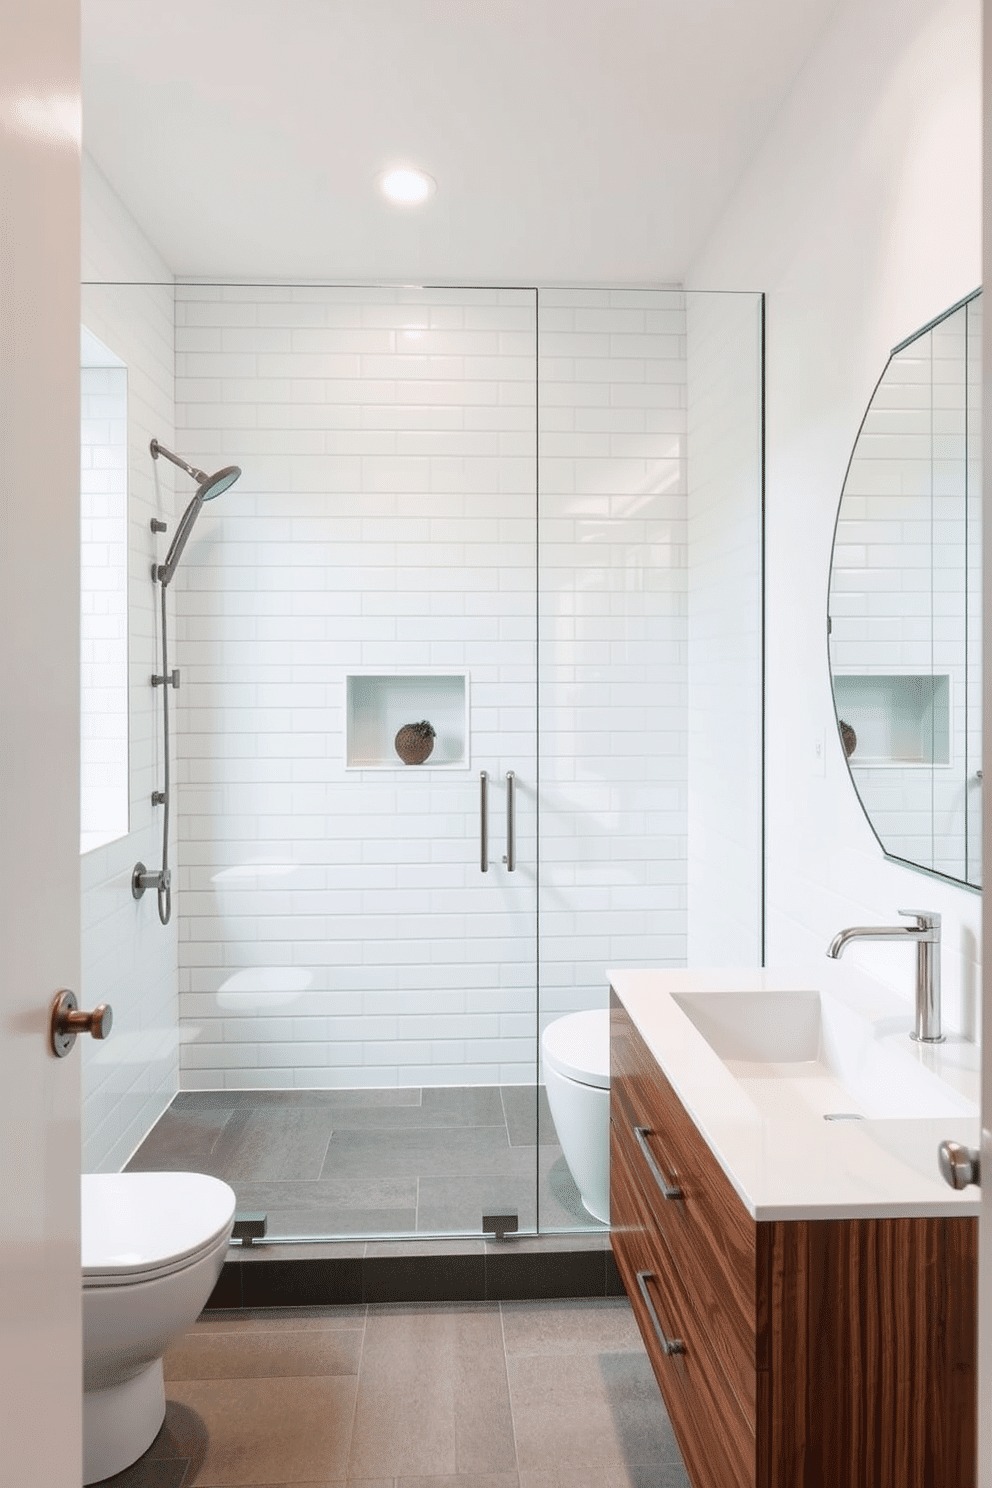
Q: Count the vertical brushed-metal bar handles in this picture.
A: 2